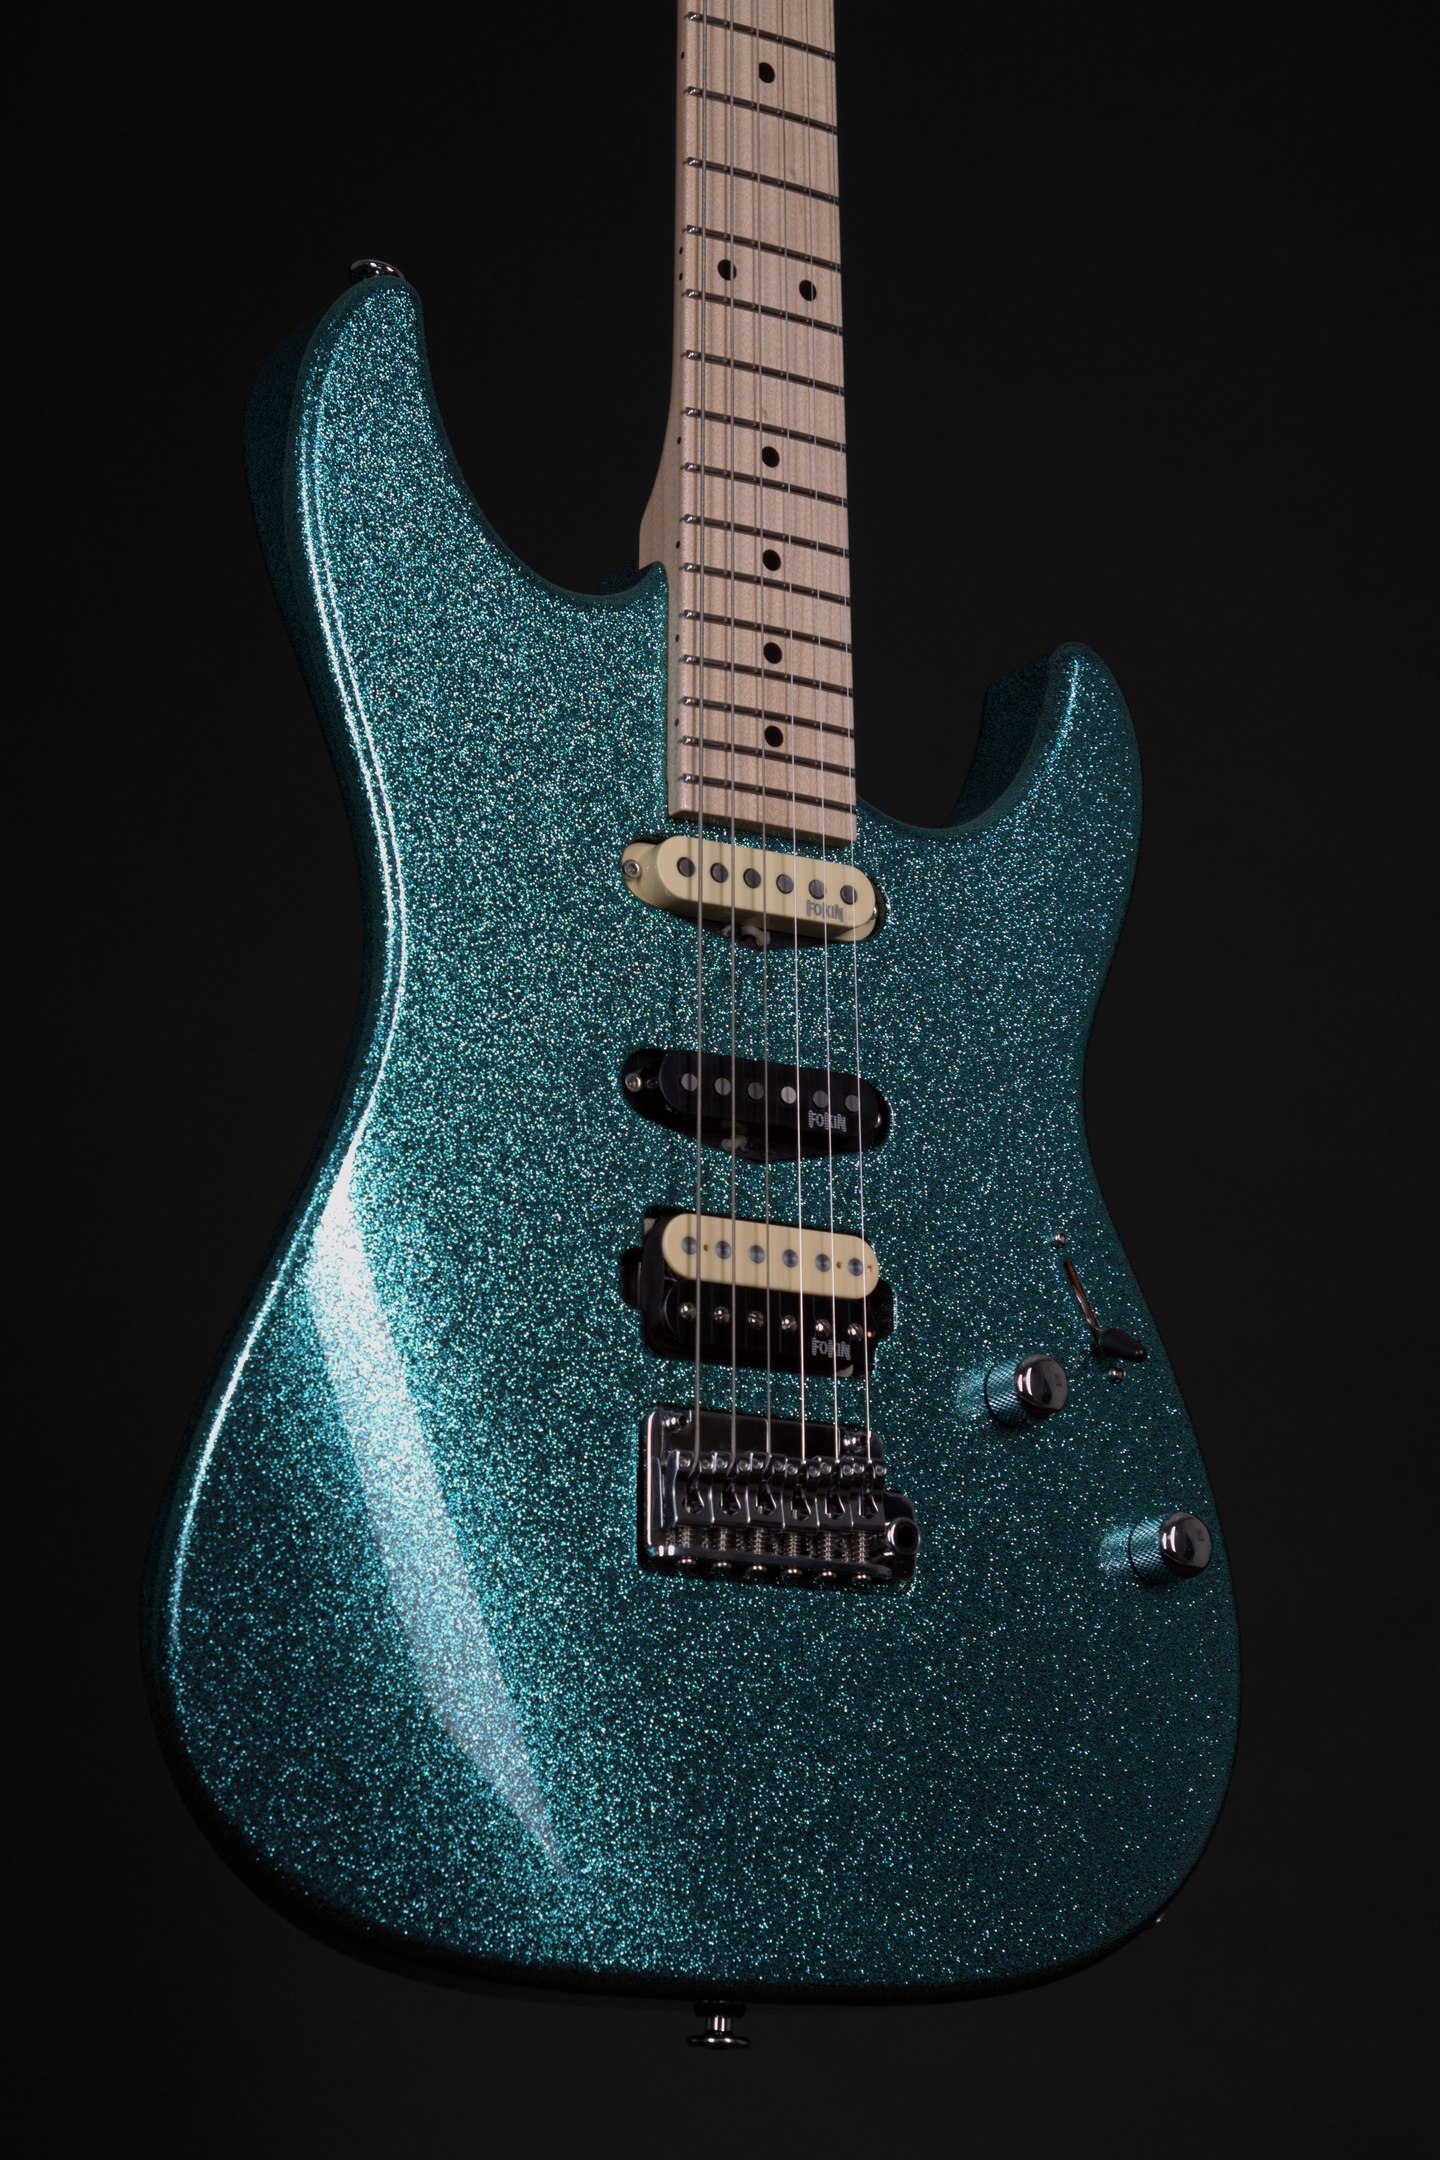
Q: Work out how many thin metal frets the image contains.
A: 15